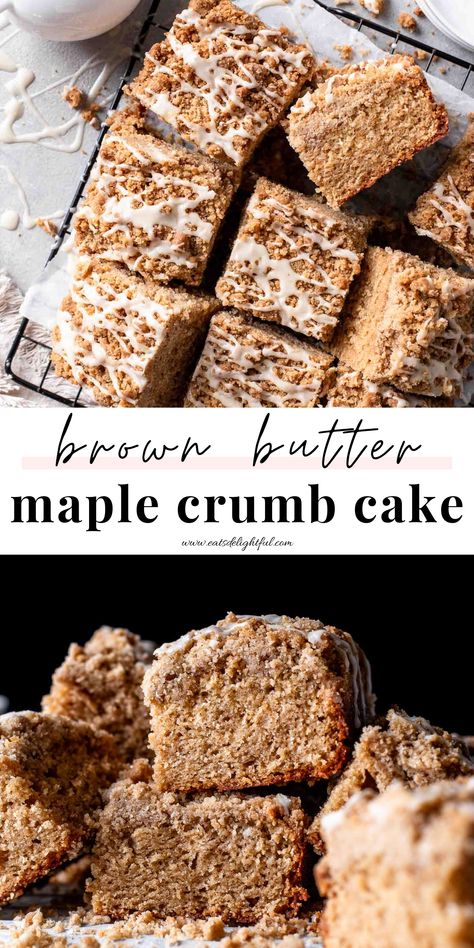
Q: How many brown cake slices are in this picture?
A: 15